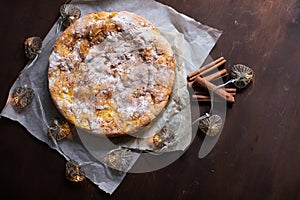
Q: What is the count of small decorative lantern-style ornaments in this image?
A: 9